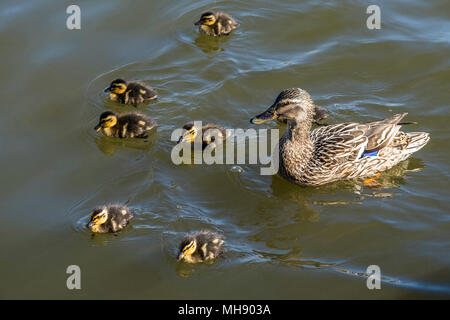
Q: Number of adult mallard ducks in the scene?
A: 1